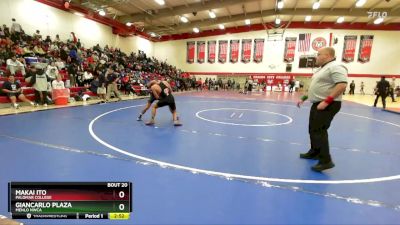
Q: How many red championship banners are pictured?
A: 10